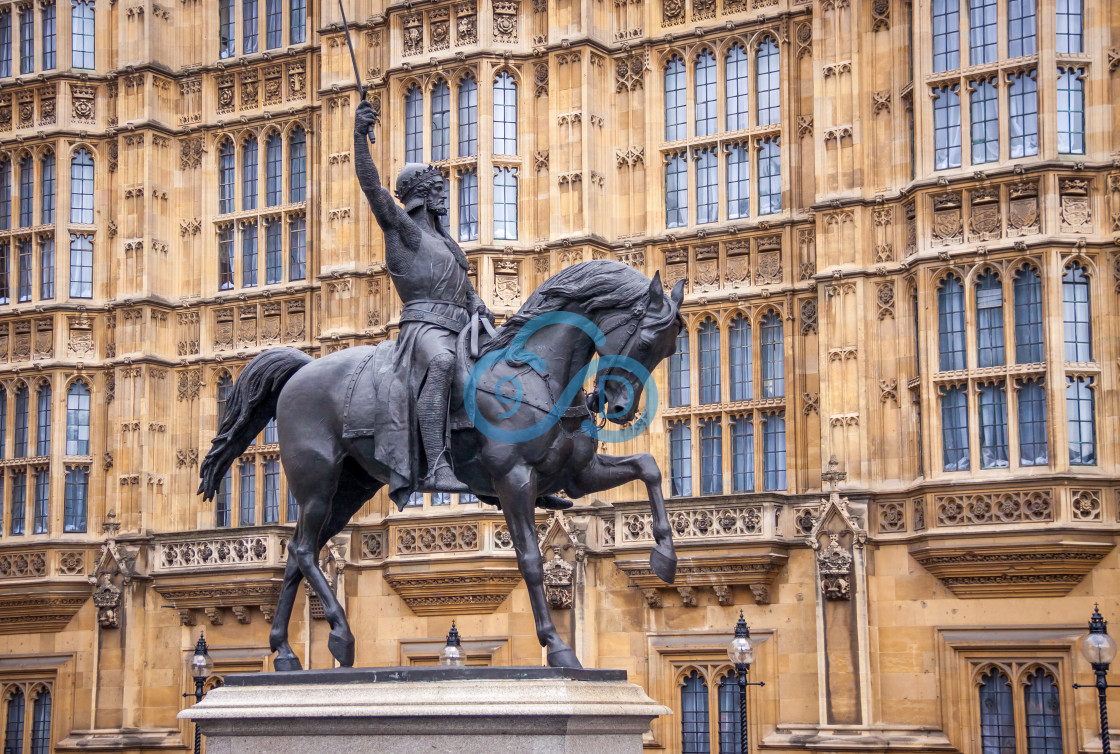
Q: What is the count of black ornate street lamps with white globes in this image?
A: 4